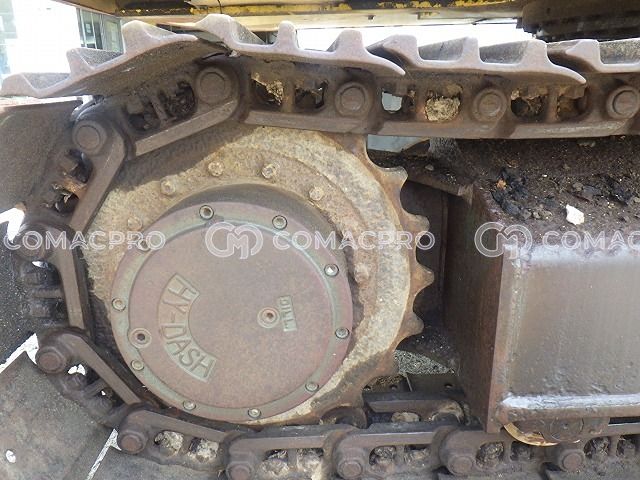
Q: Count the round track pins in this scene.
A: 12